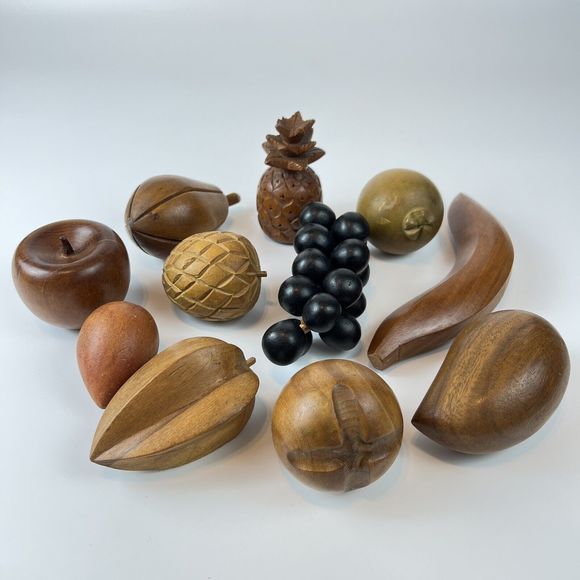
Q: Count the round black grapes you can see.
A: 13